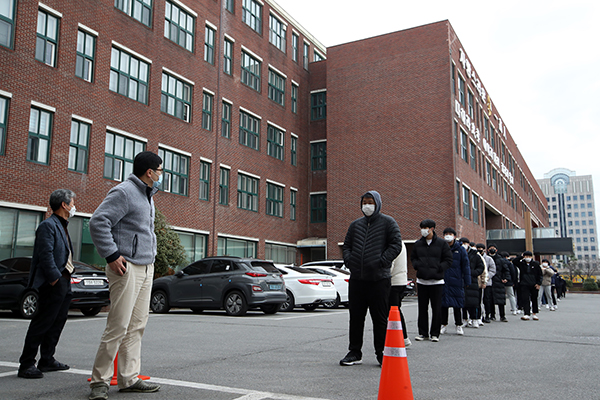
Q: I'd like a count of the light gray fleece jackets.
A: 1